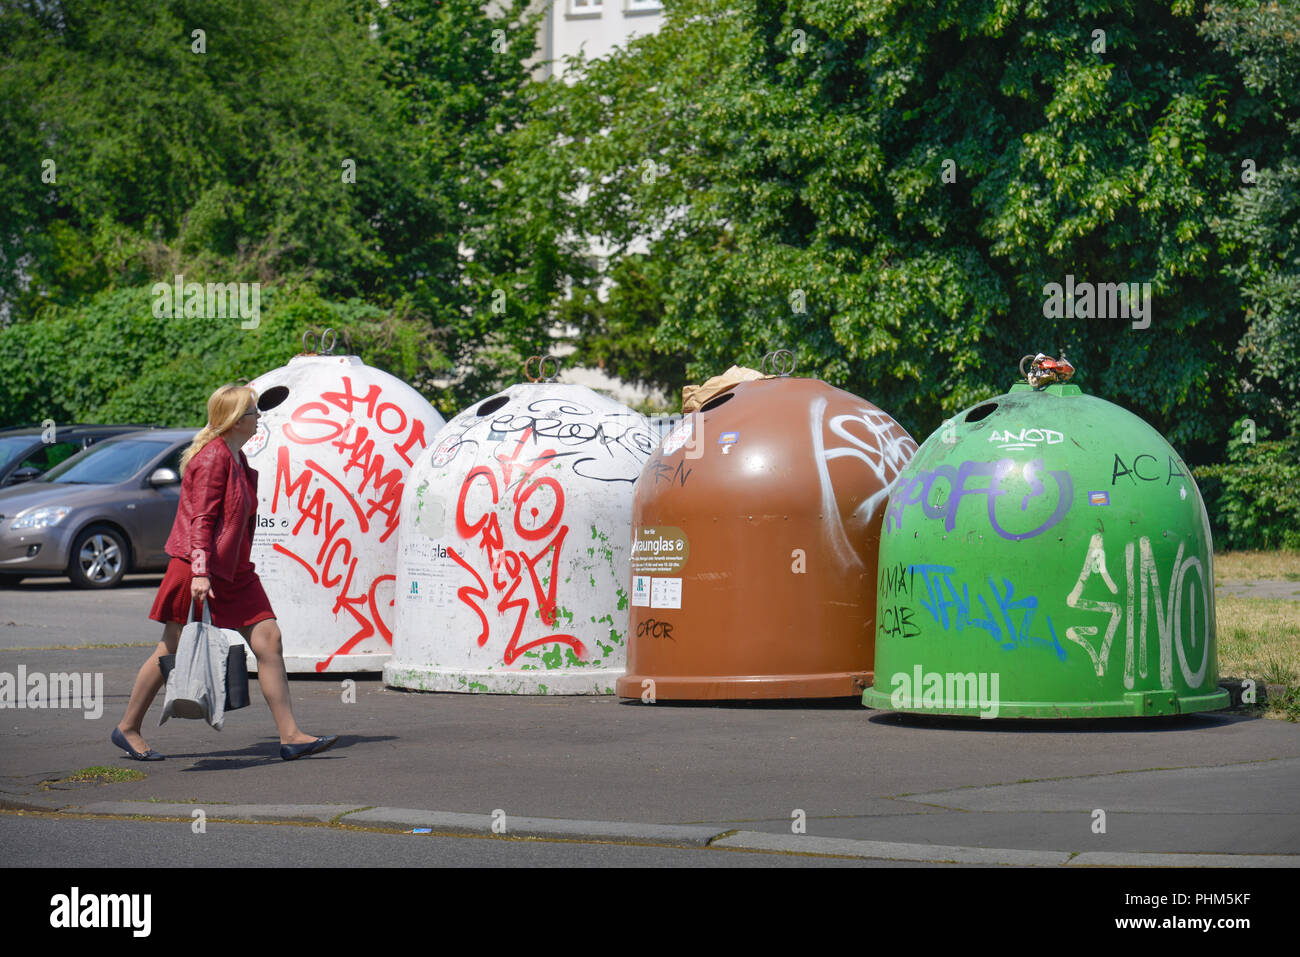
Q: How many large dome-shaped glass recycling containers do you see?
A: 4